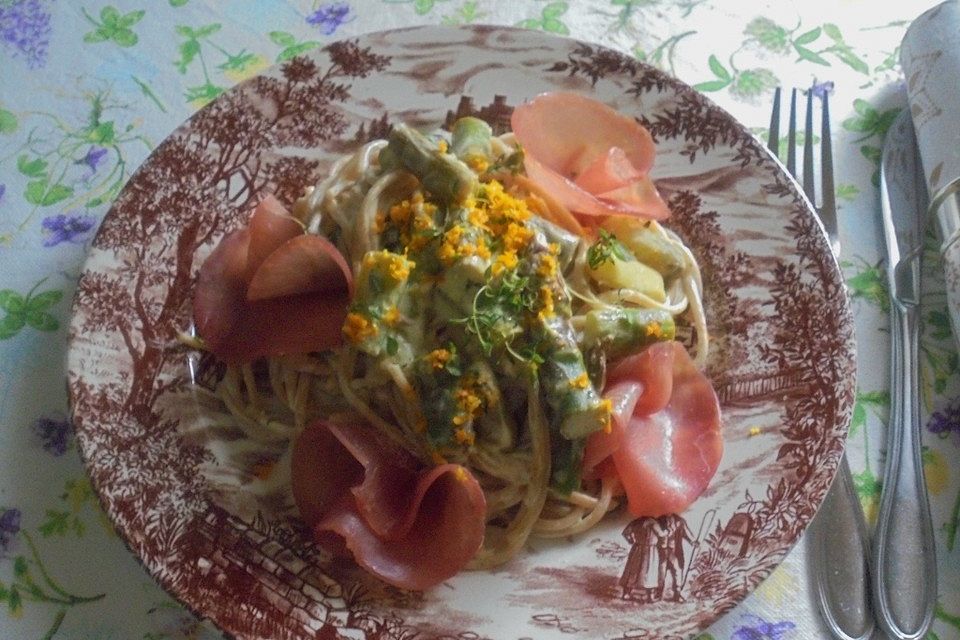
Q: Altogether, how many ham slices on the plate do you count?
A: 4